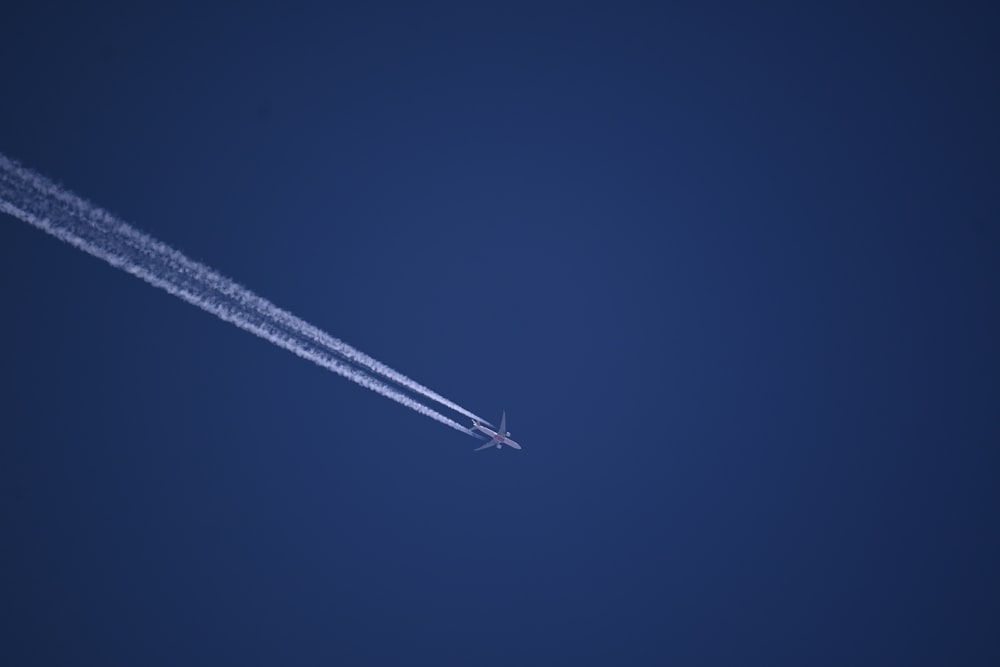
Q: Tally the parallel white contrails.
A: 2